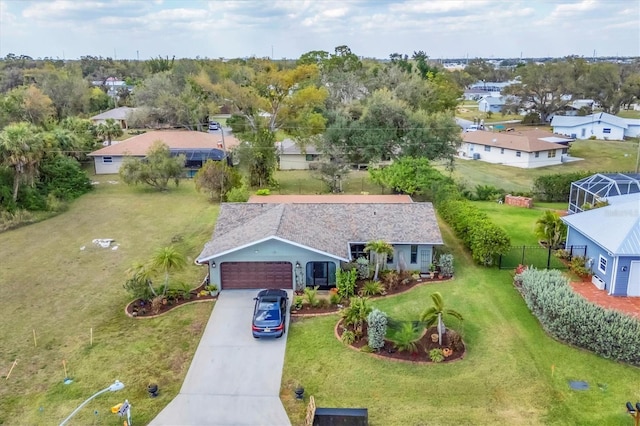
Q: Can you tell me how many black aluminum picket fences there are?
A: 1